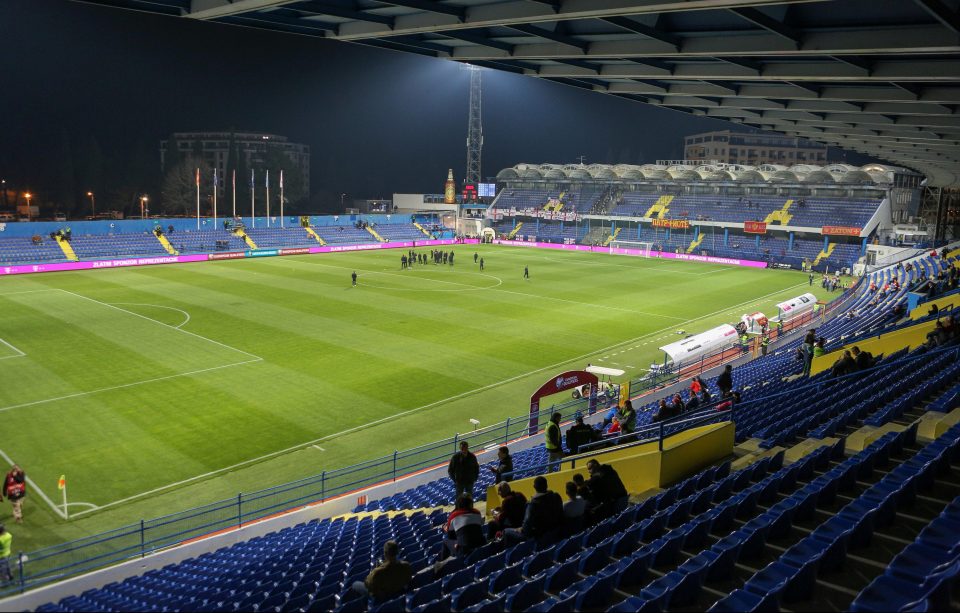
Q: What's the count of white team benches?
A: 2